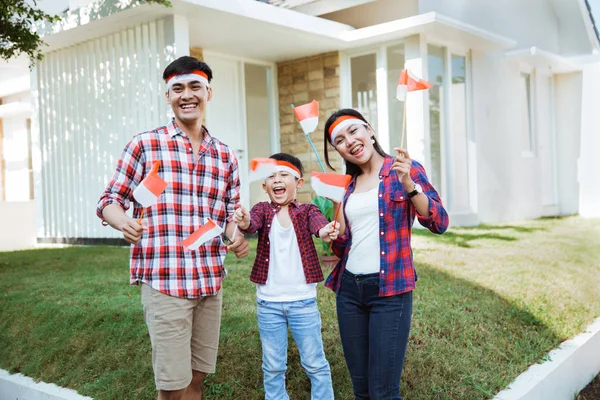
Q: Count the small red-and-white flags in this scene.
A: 6